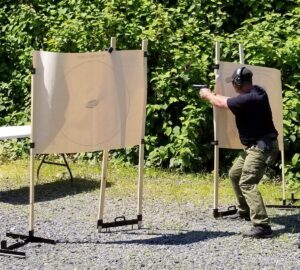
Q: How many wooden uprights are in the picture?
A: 6